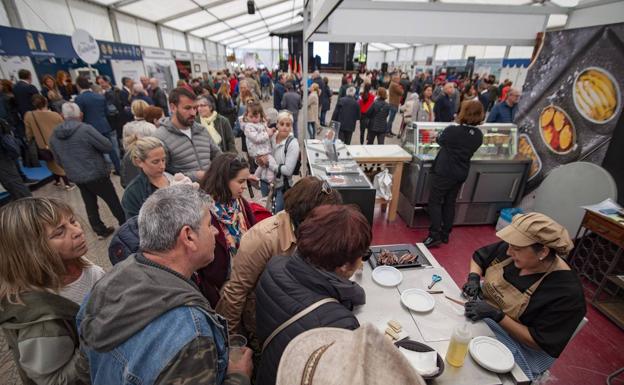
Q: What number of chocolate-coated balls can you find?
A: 0